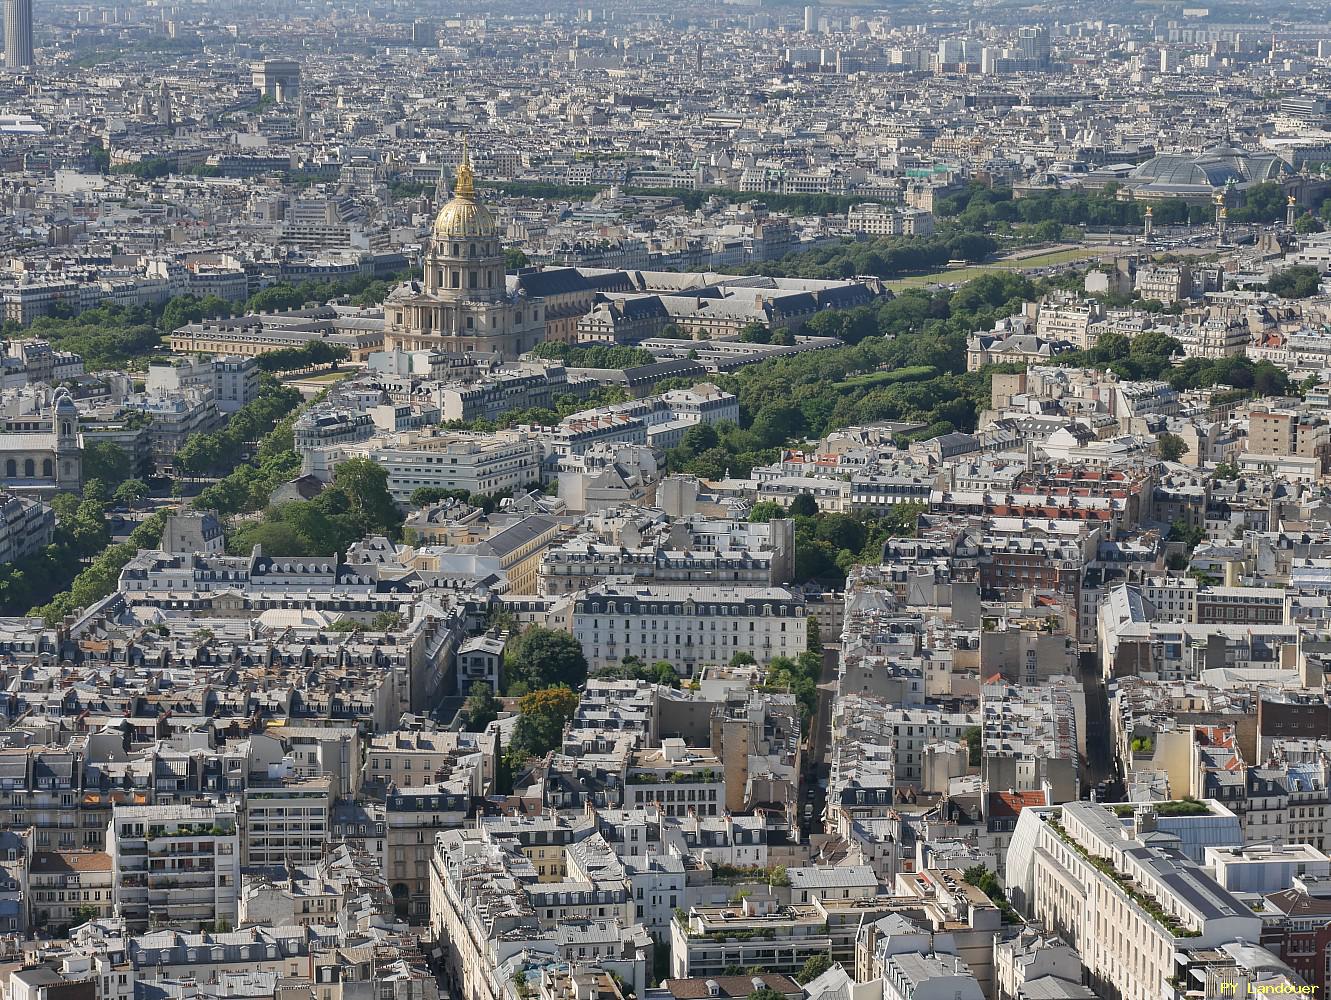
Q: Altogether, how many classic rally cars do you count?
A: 0